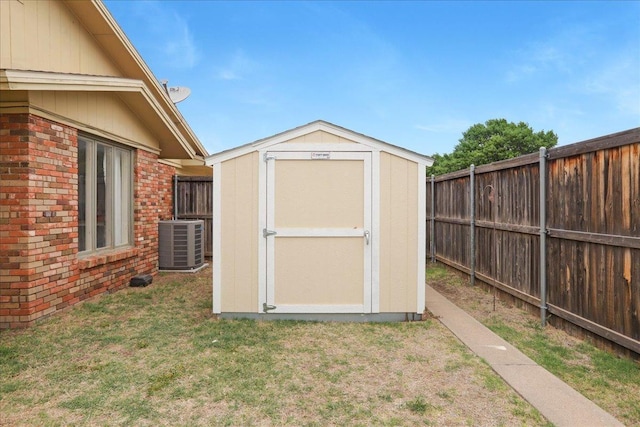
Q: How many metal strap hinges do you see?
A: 3